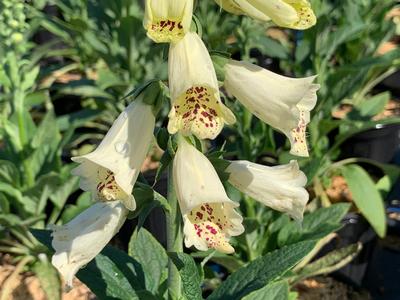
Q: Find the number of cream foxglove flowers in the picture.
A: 8